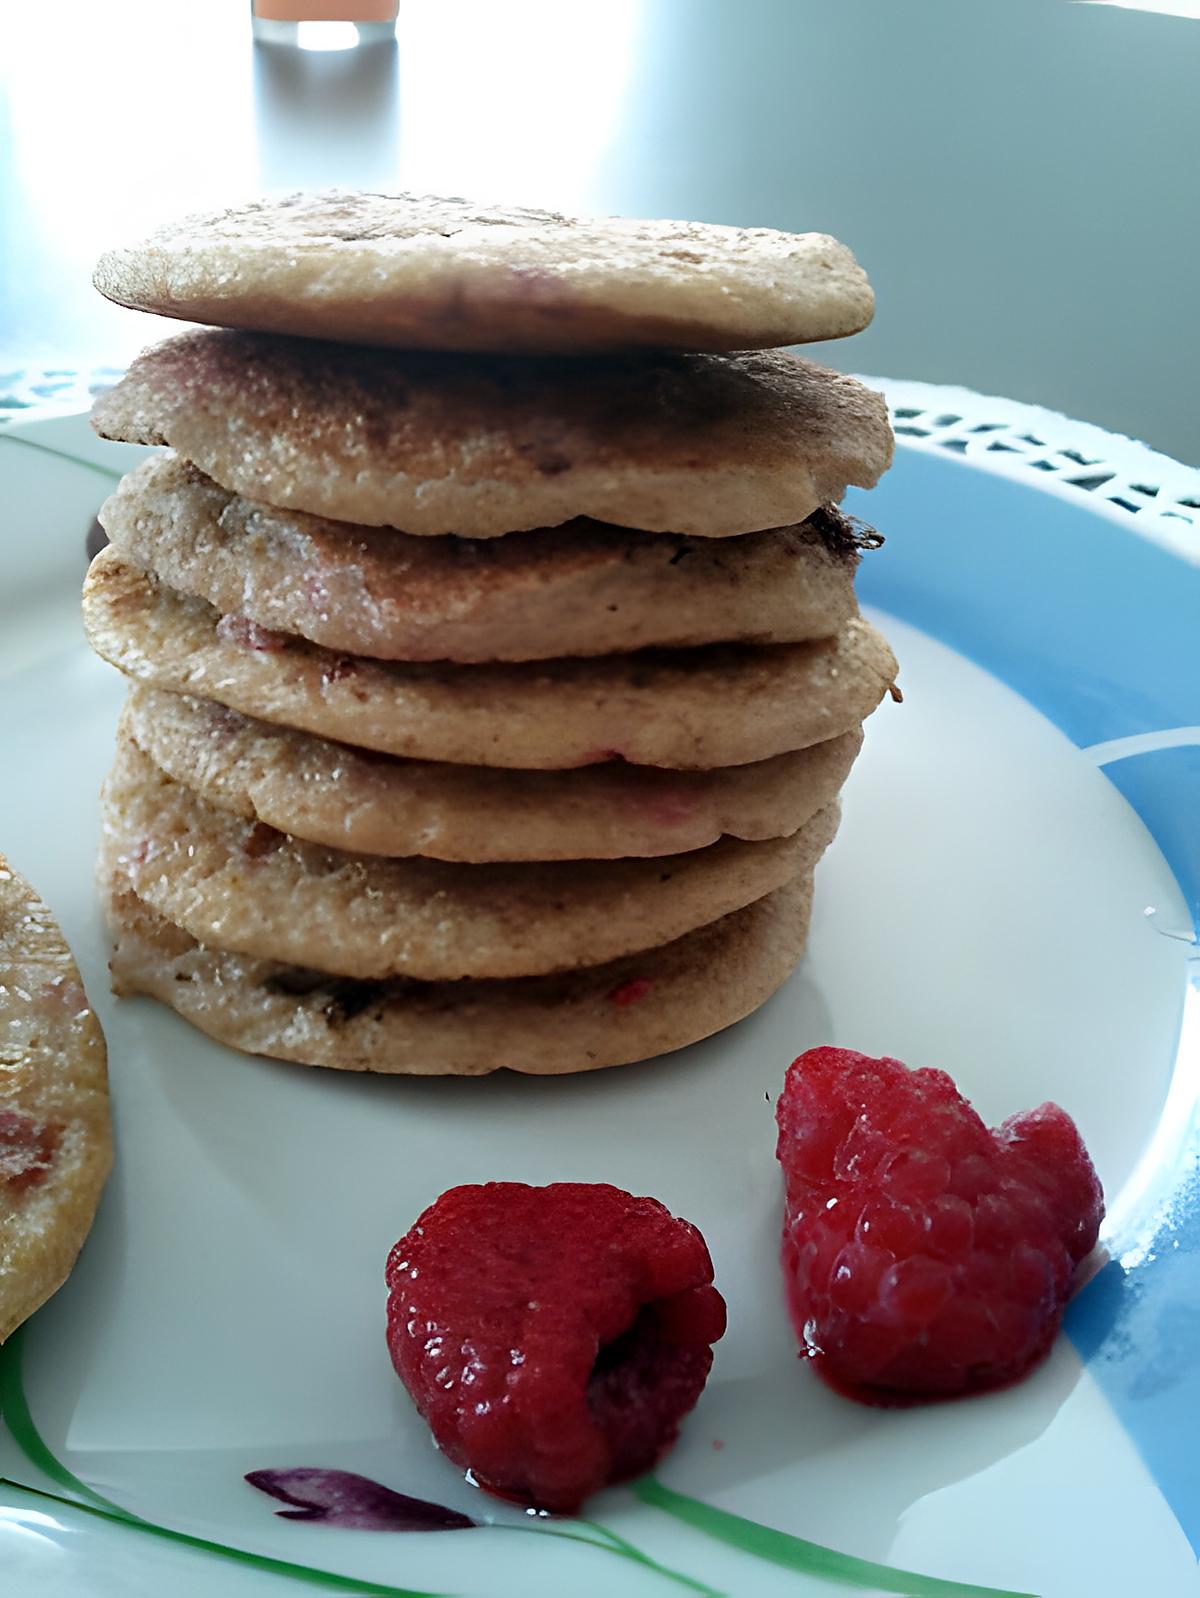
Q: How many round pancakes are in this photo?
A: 8